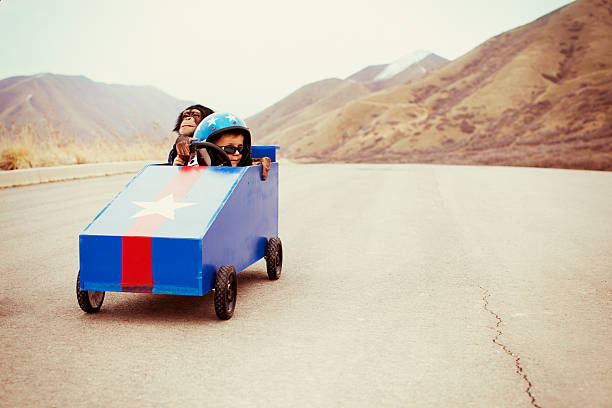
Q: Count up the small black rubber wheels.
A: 3